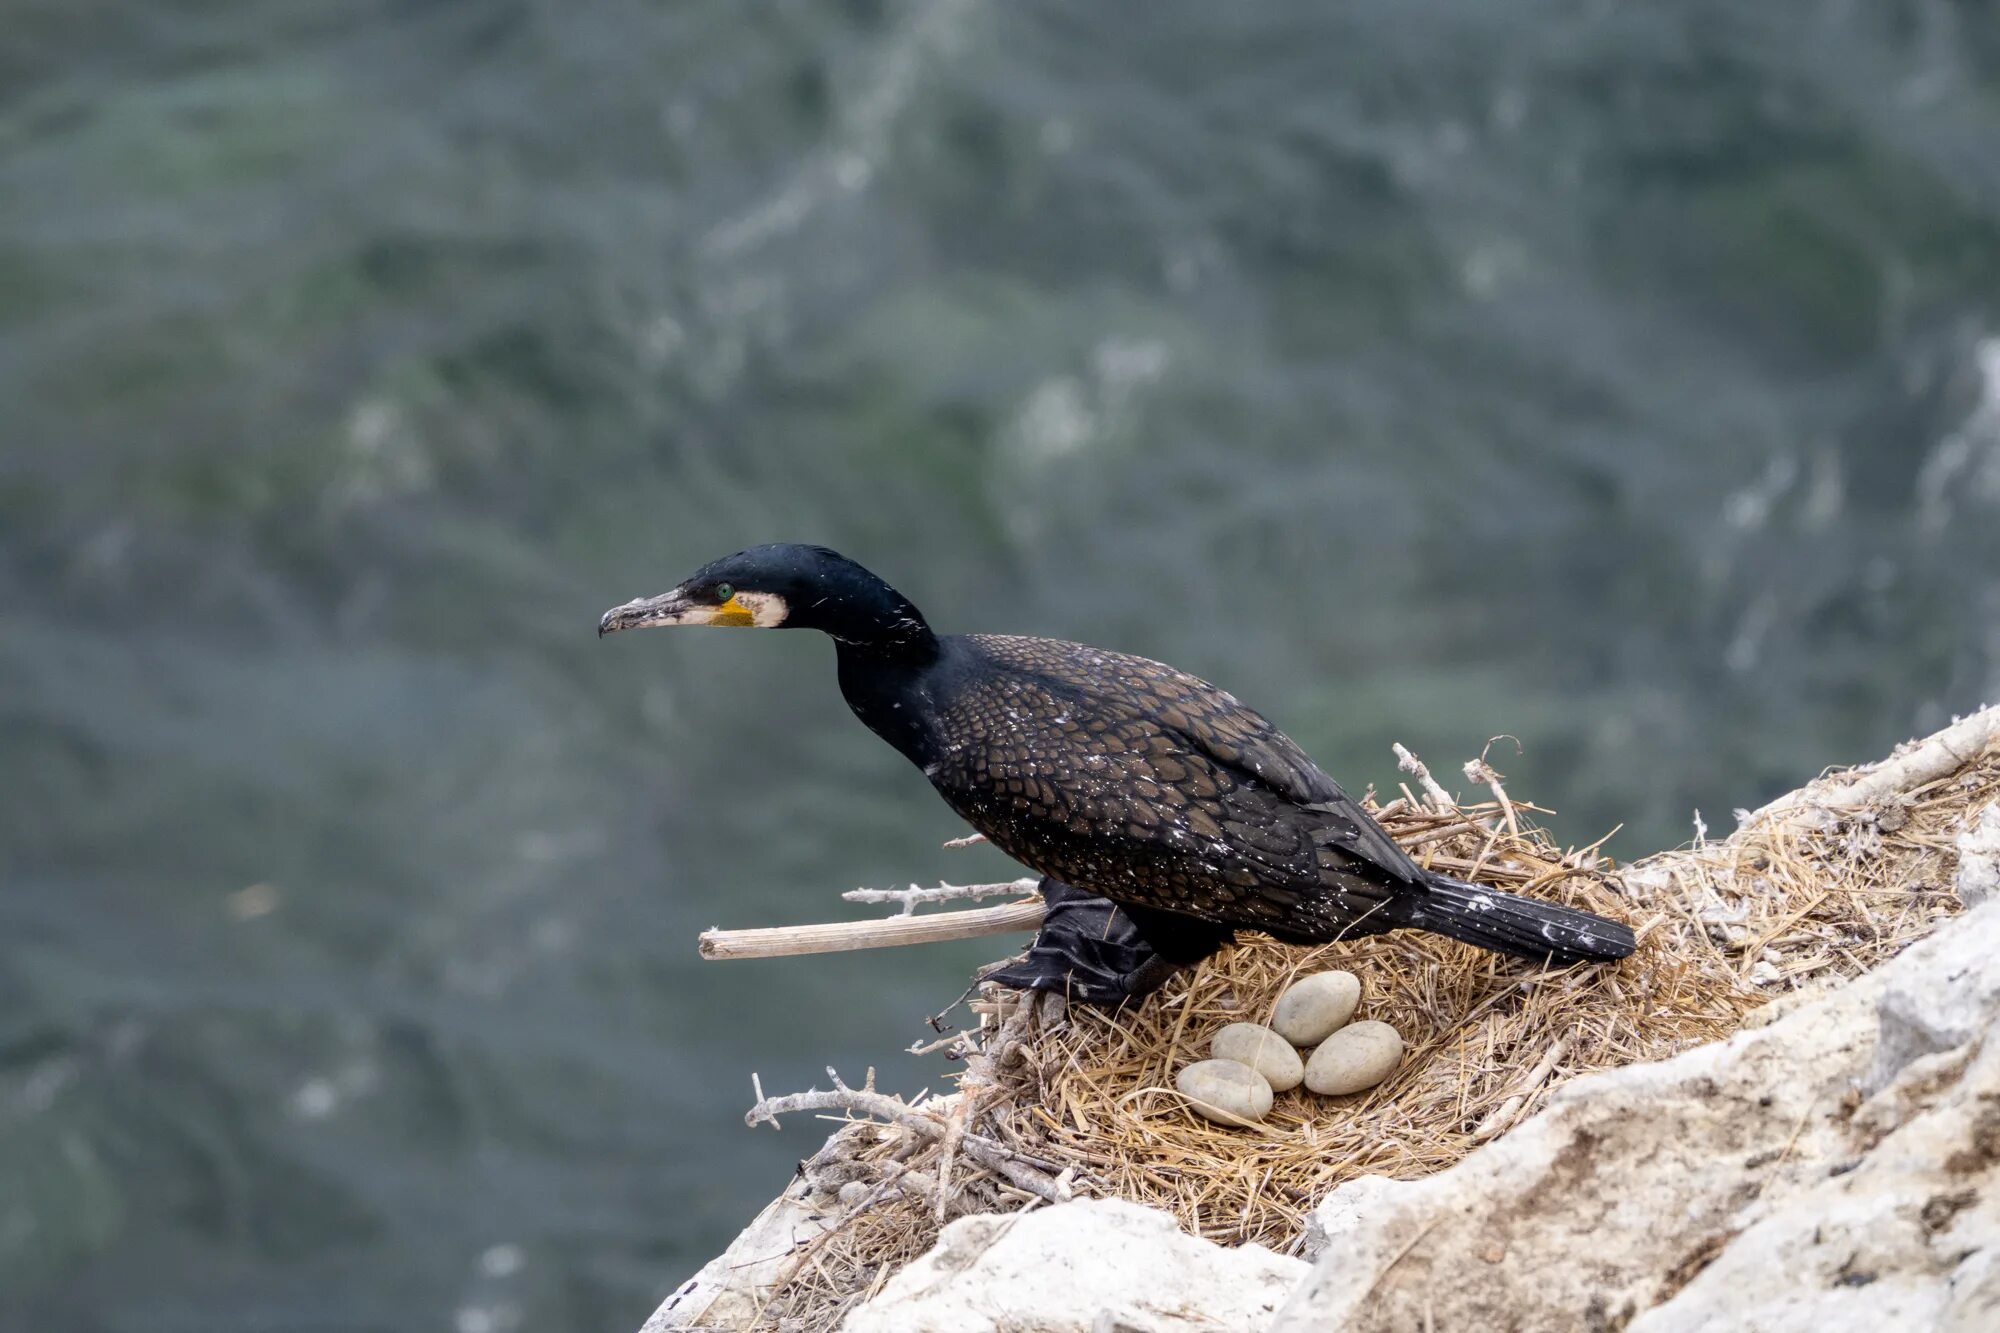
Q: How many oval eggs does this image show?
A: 4